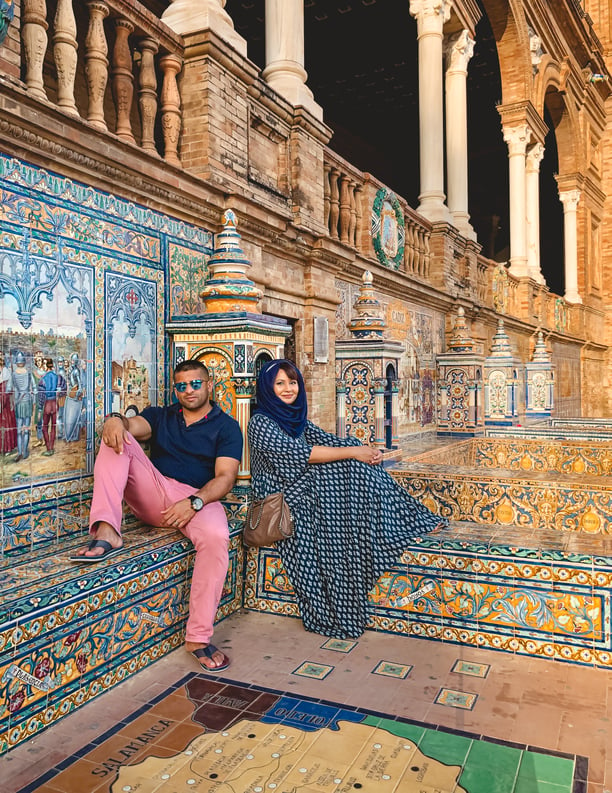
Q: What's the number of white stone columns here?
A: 7